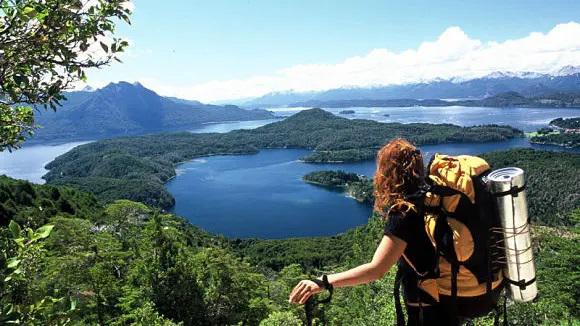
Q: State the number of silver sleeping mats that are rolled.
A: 1